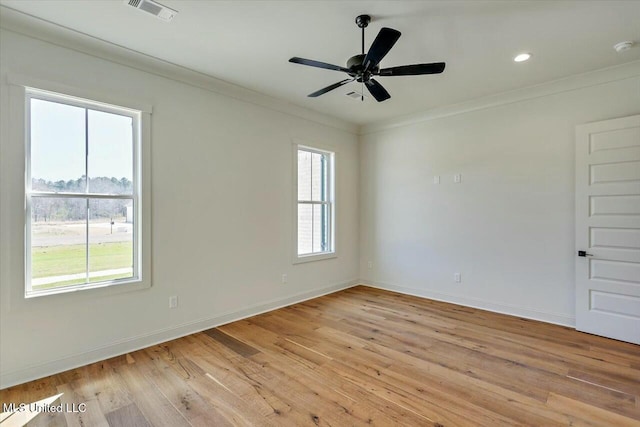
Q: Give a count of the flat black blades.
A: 5